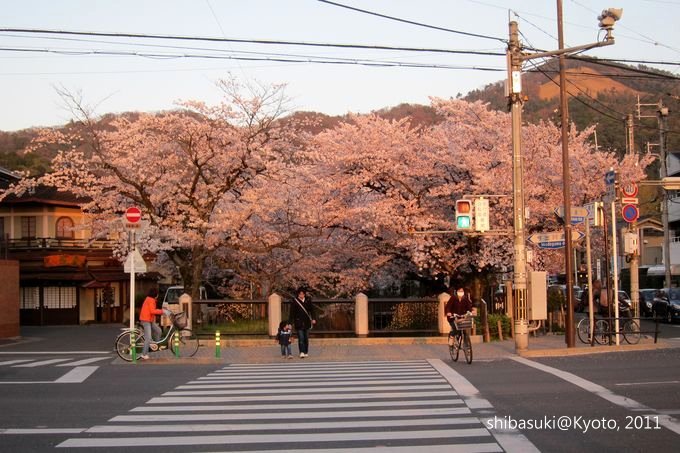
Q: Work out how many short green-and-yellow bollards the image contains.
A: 3